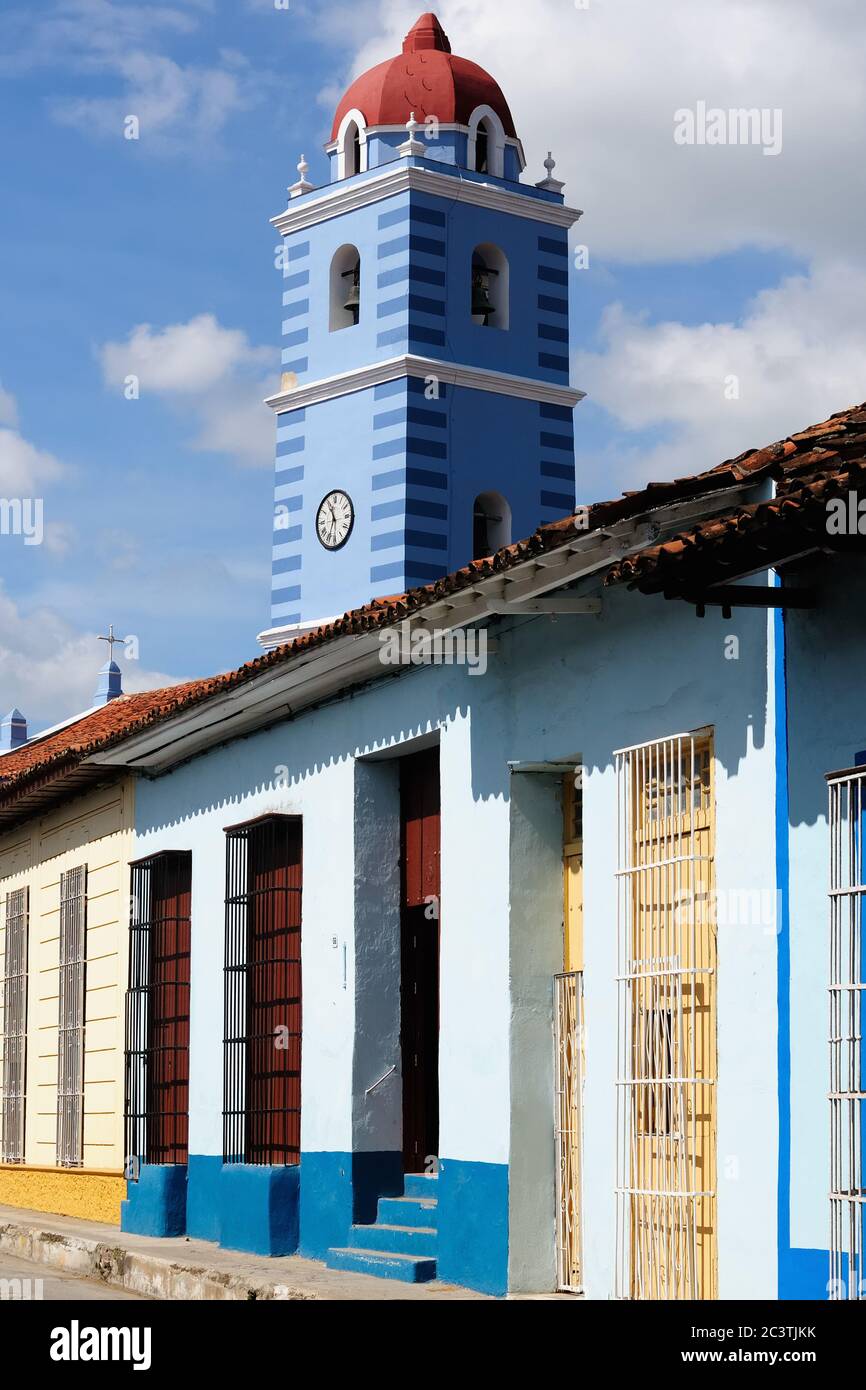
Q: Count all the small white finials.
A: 3